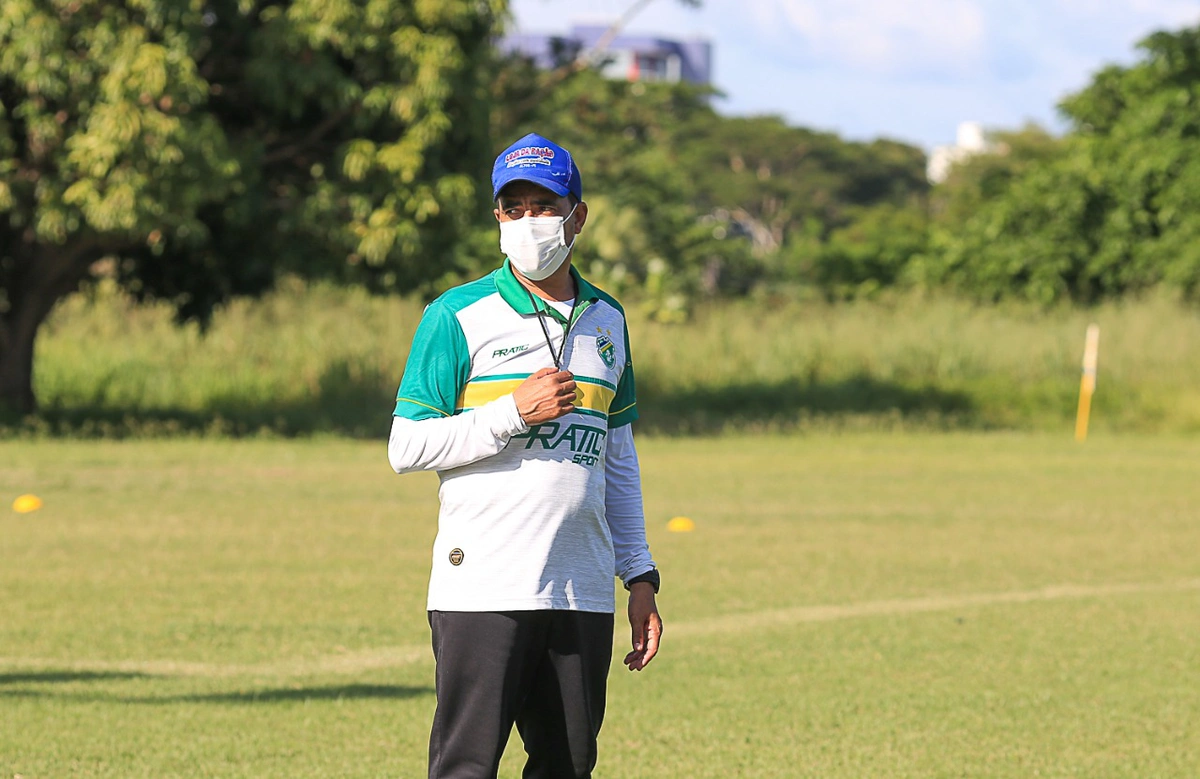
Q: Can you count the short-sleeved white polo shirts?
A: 1